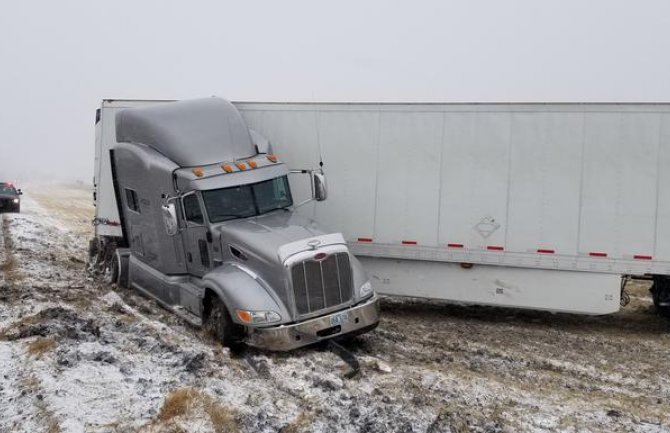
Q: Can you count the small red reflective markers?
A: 7